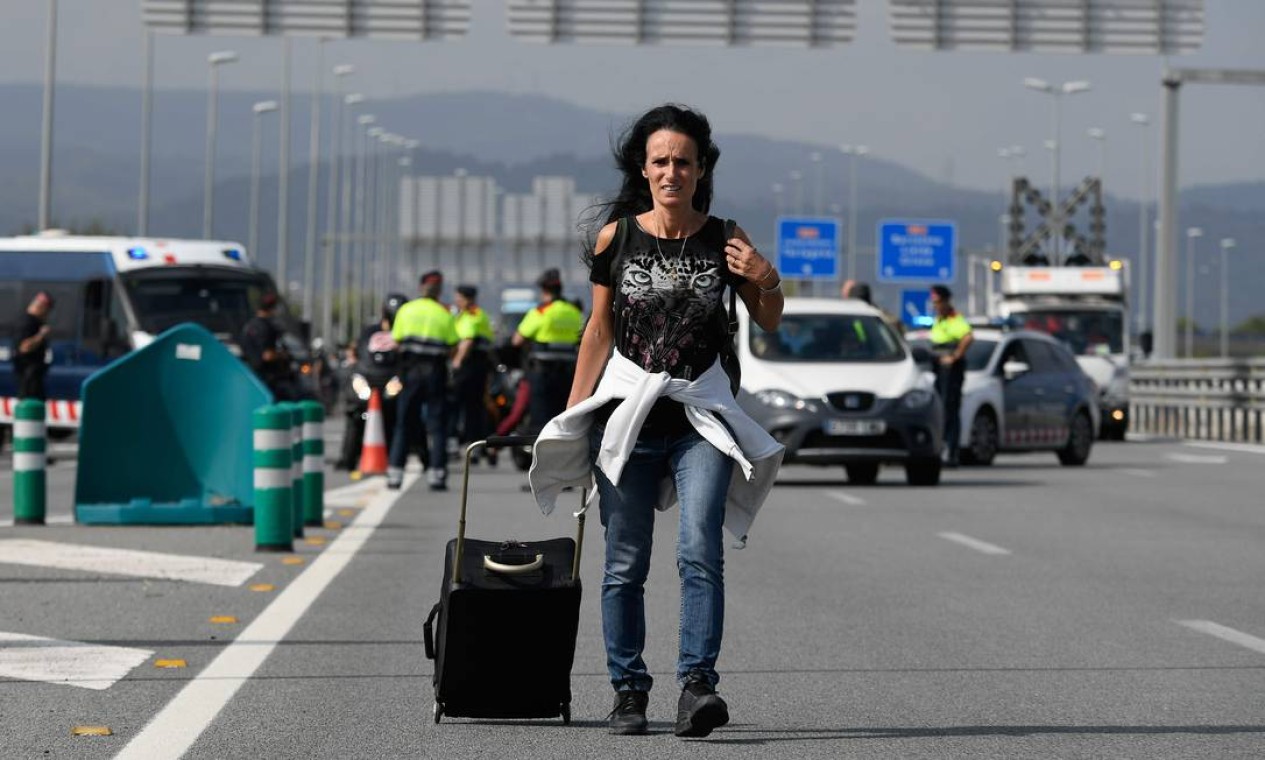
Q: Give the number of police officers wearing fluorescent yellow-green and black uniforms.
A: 4